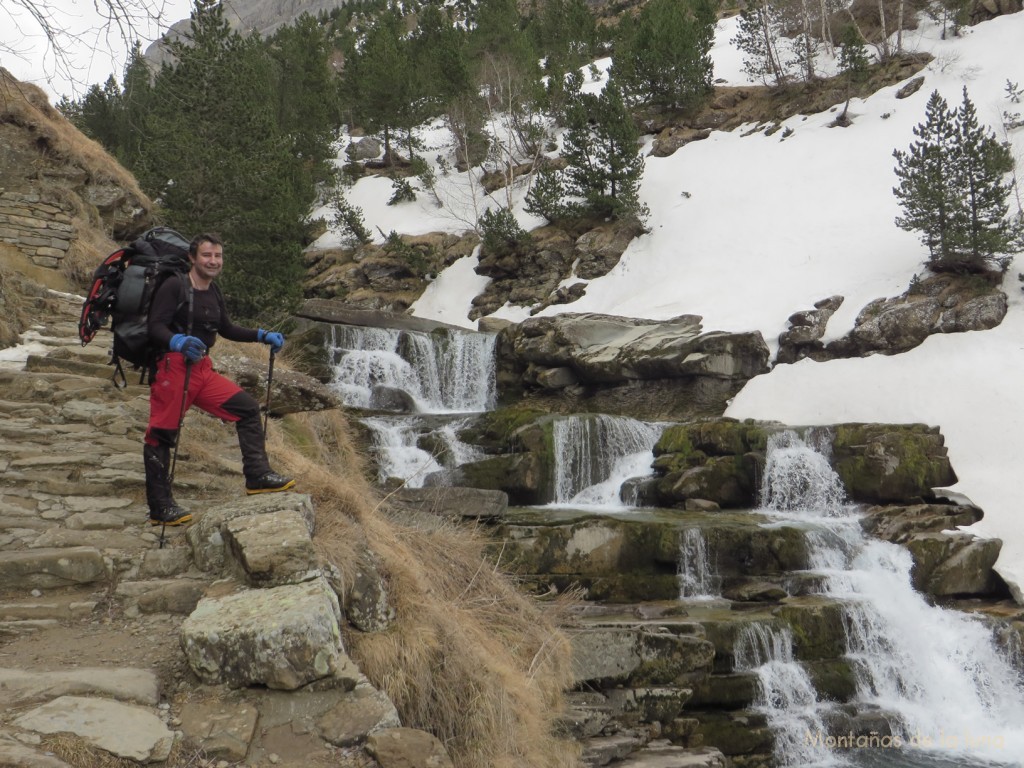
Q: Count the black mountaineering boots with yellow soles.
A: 2